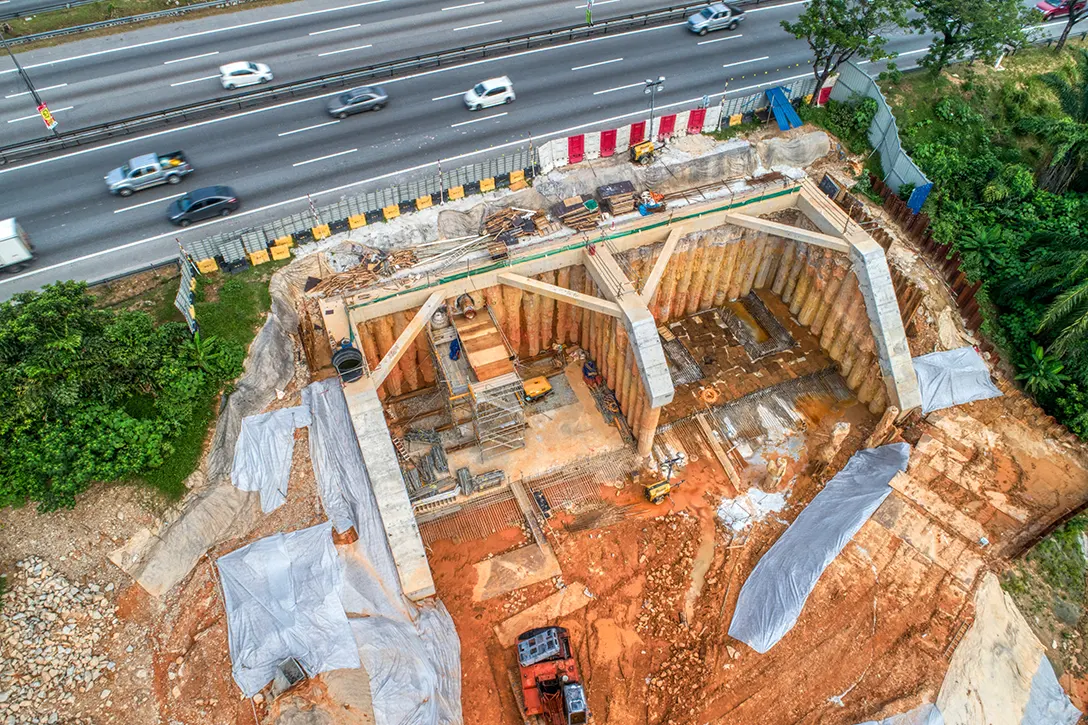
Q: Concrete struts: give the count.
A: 4